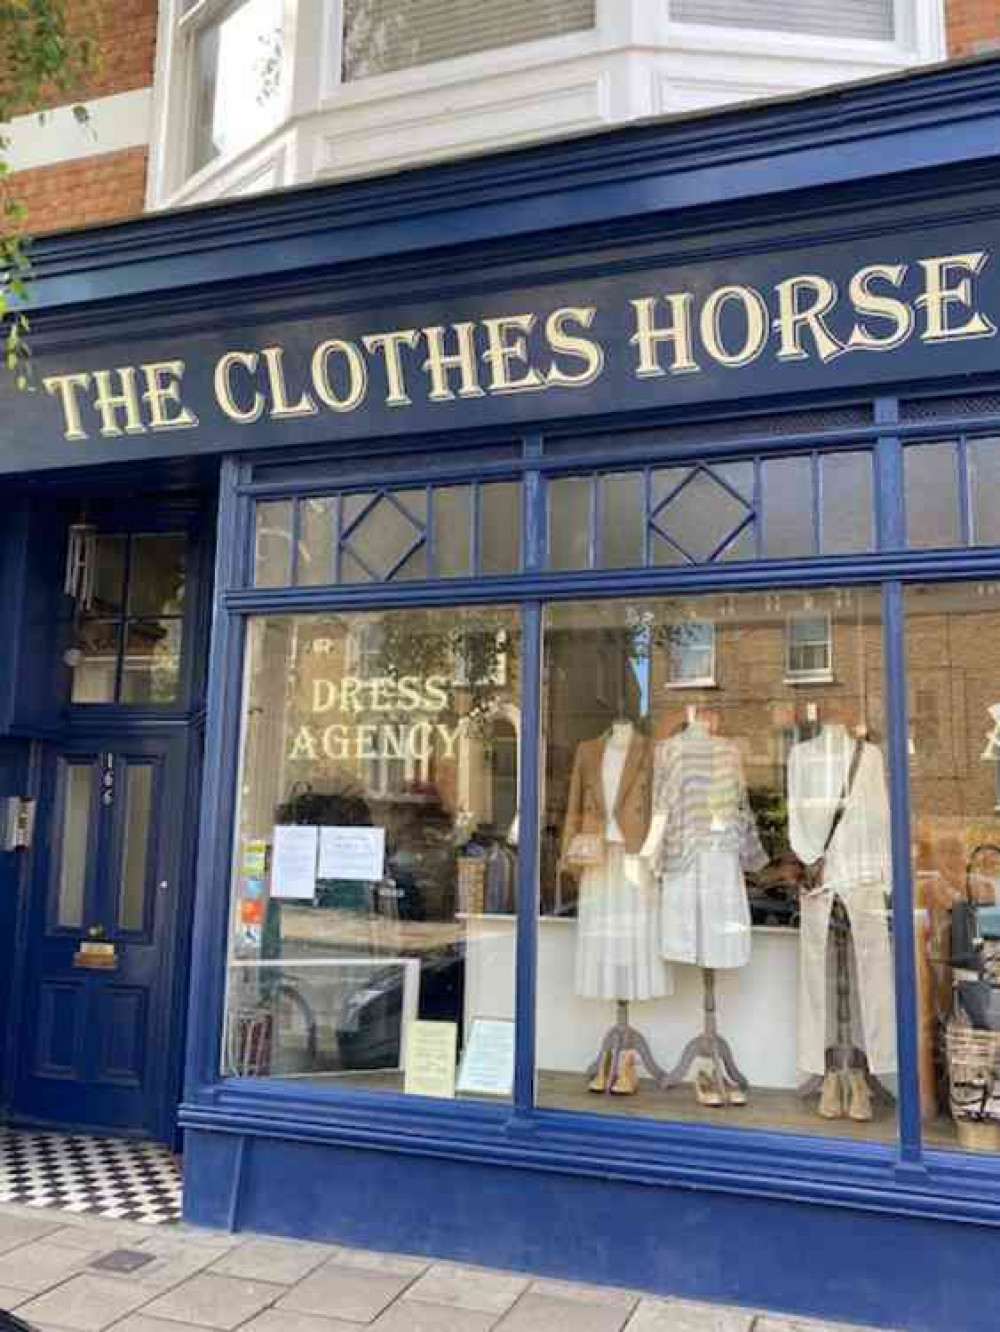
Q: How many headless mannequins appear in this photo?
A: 3